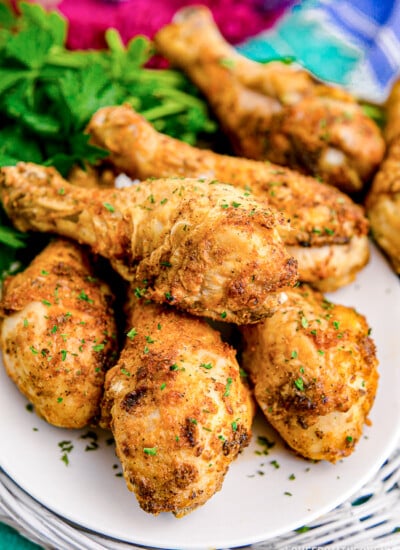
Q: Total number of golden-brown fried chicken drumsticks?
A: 7